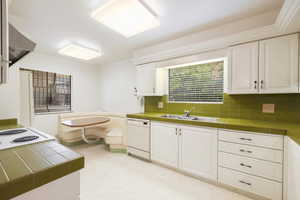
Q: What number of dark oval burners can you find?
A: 2